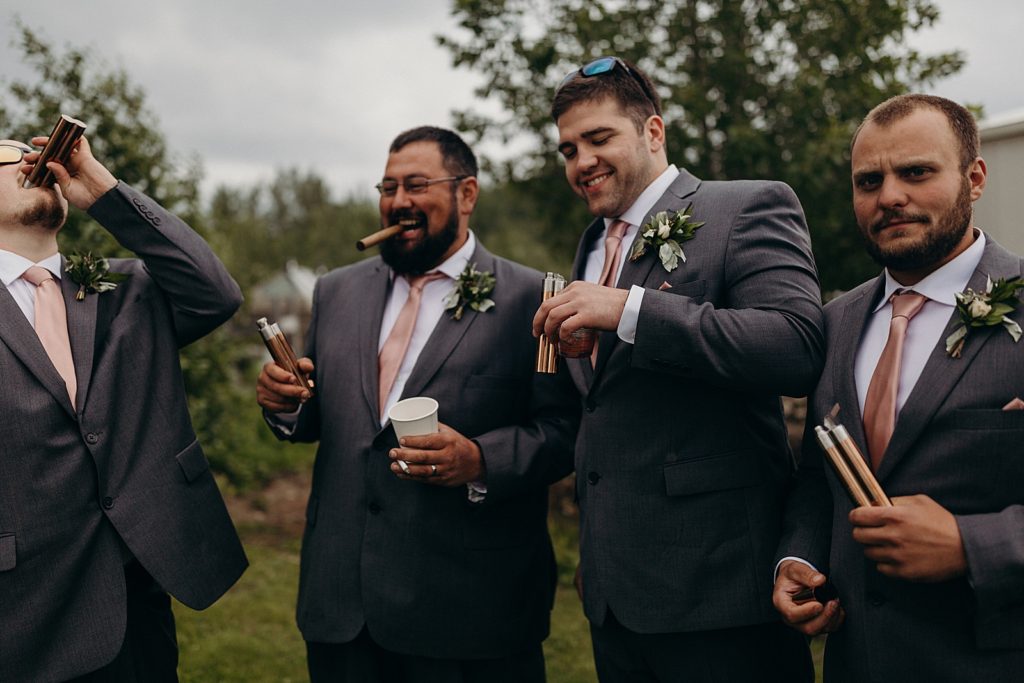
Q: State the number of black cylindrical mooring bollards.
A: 0